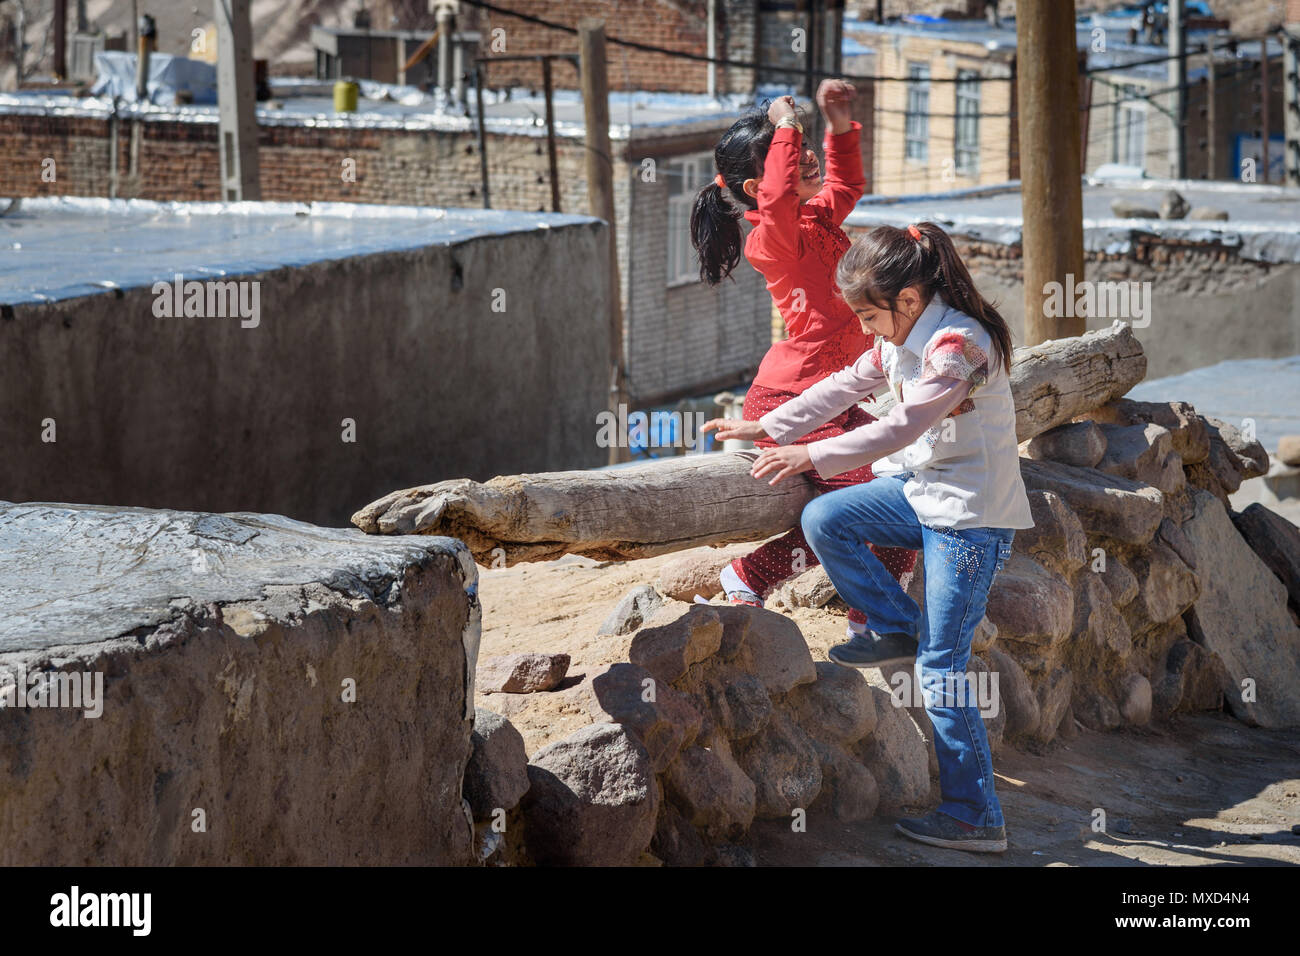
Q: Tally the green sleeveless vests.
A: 0